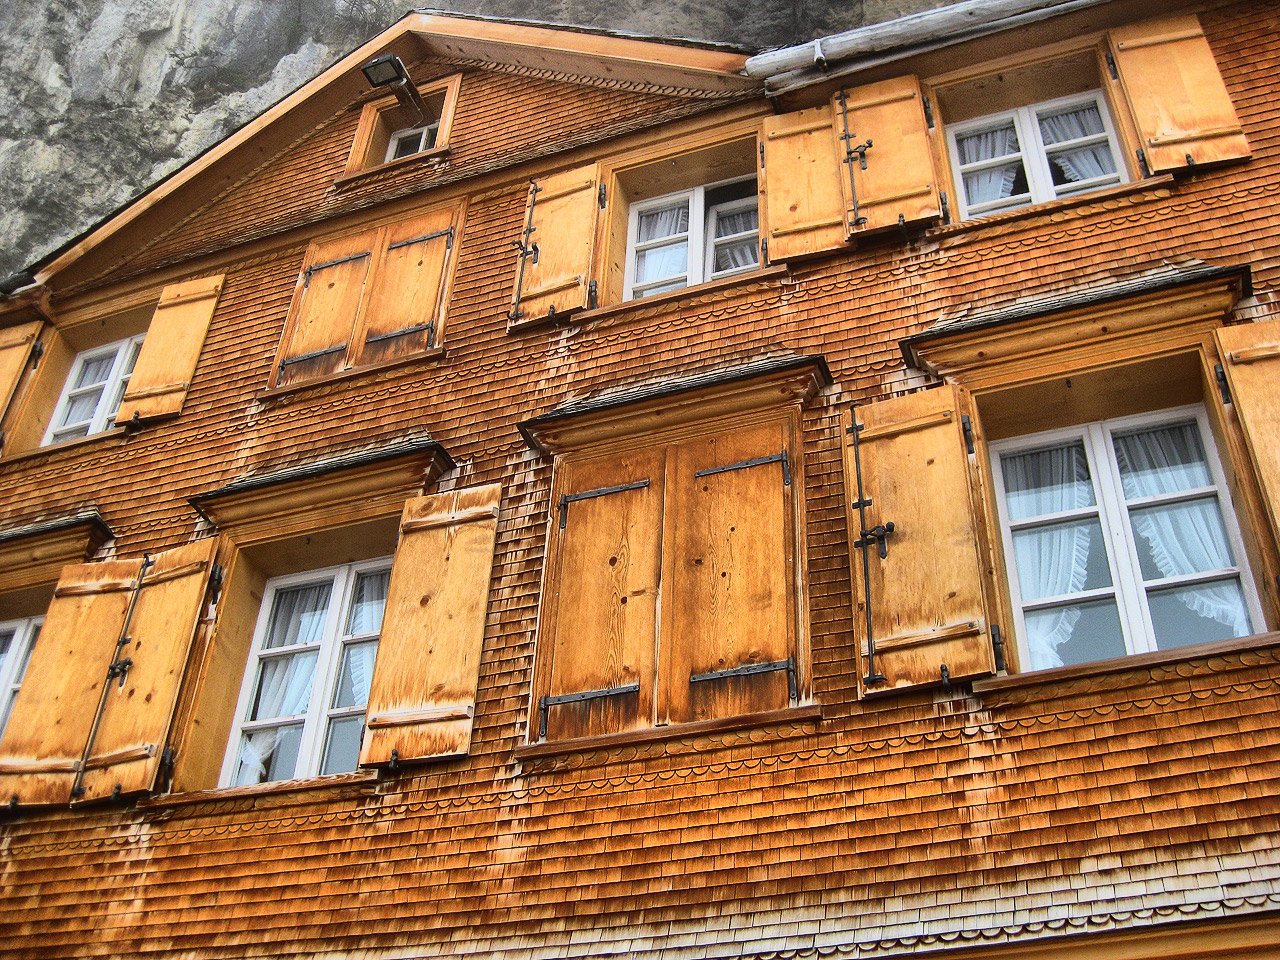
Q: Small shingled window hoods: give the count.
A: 4